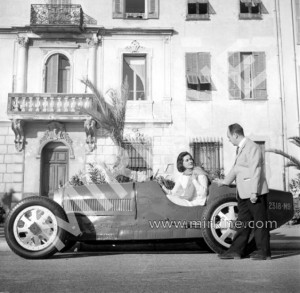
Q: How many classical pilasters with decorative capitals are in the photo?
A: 2